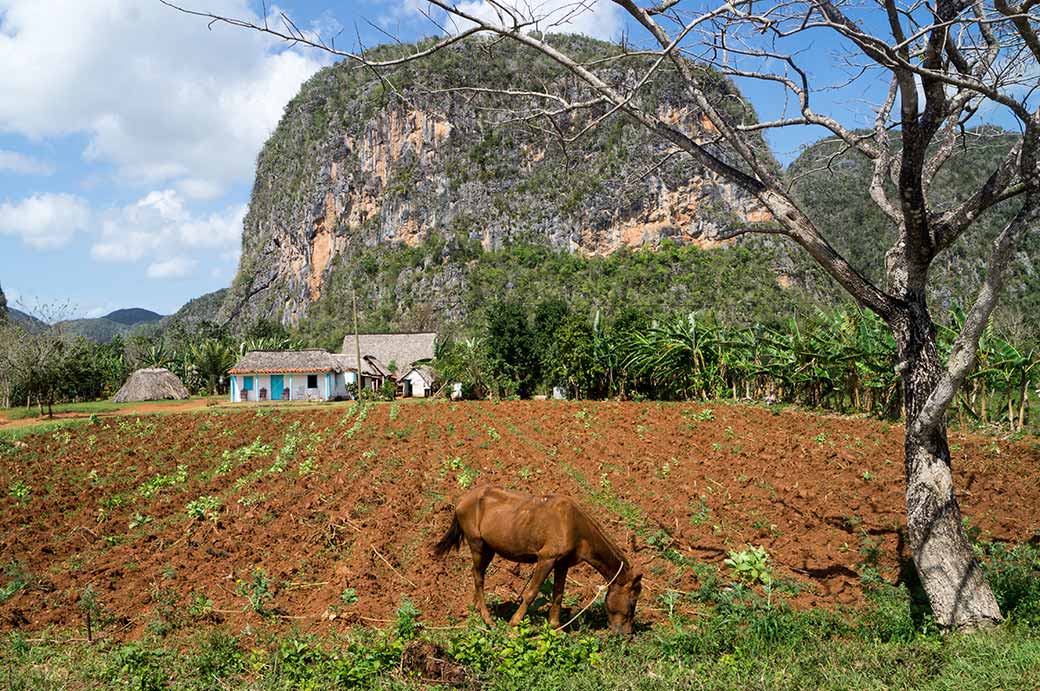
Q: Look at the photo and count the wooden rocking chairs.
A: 3